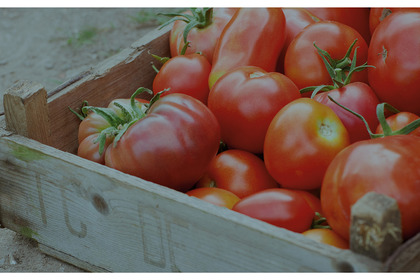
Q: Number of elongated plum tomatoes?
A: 2